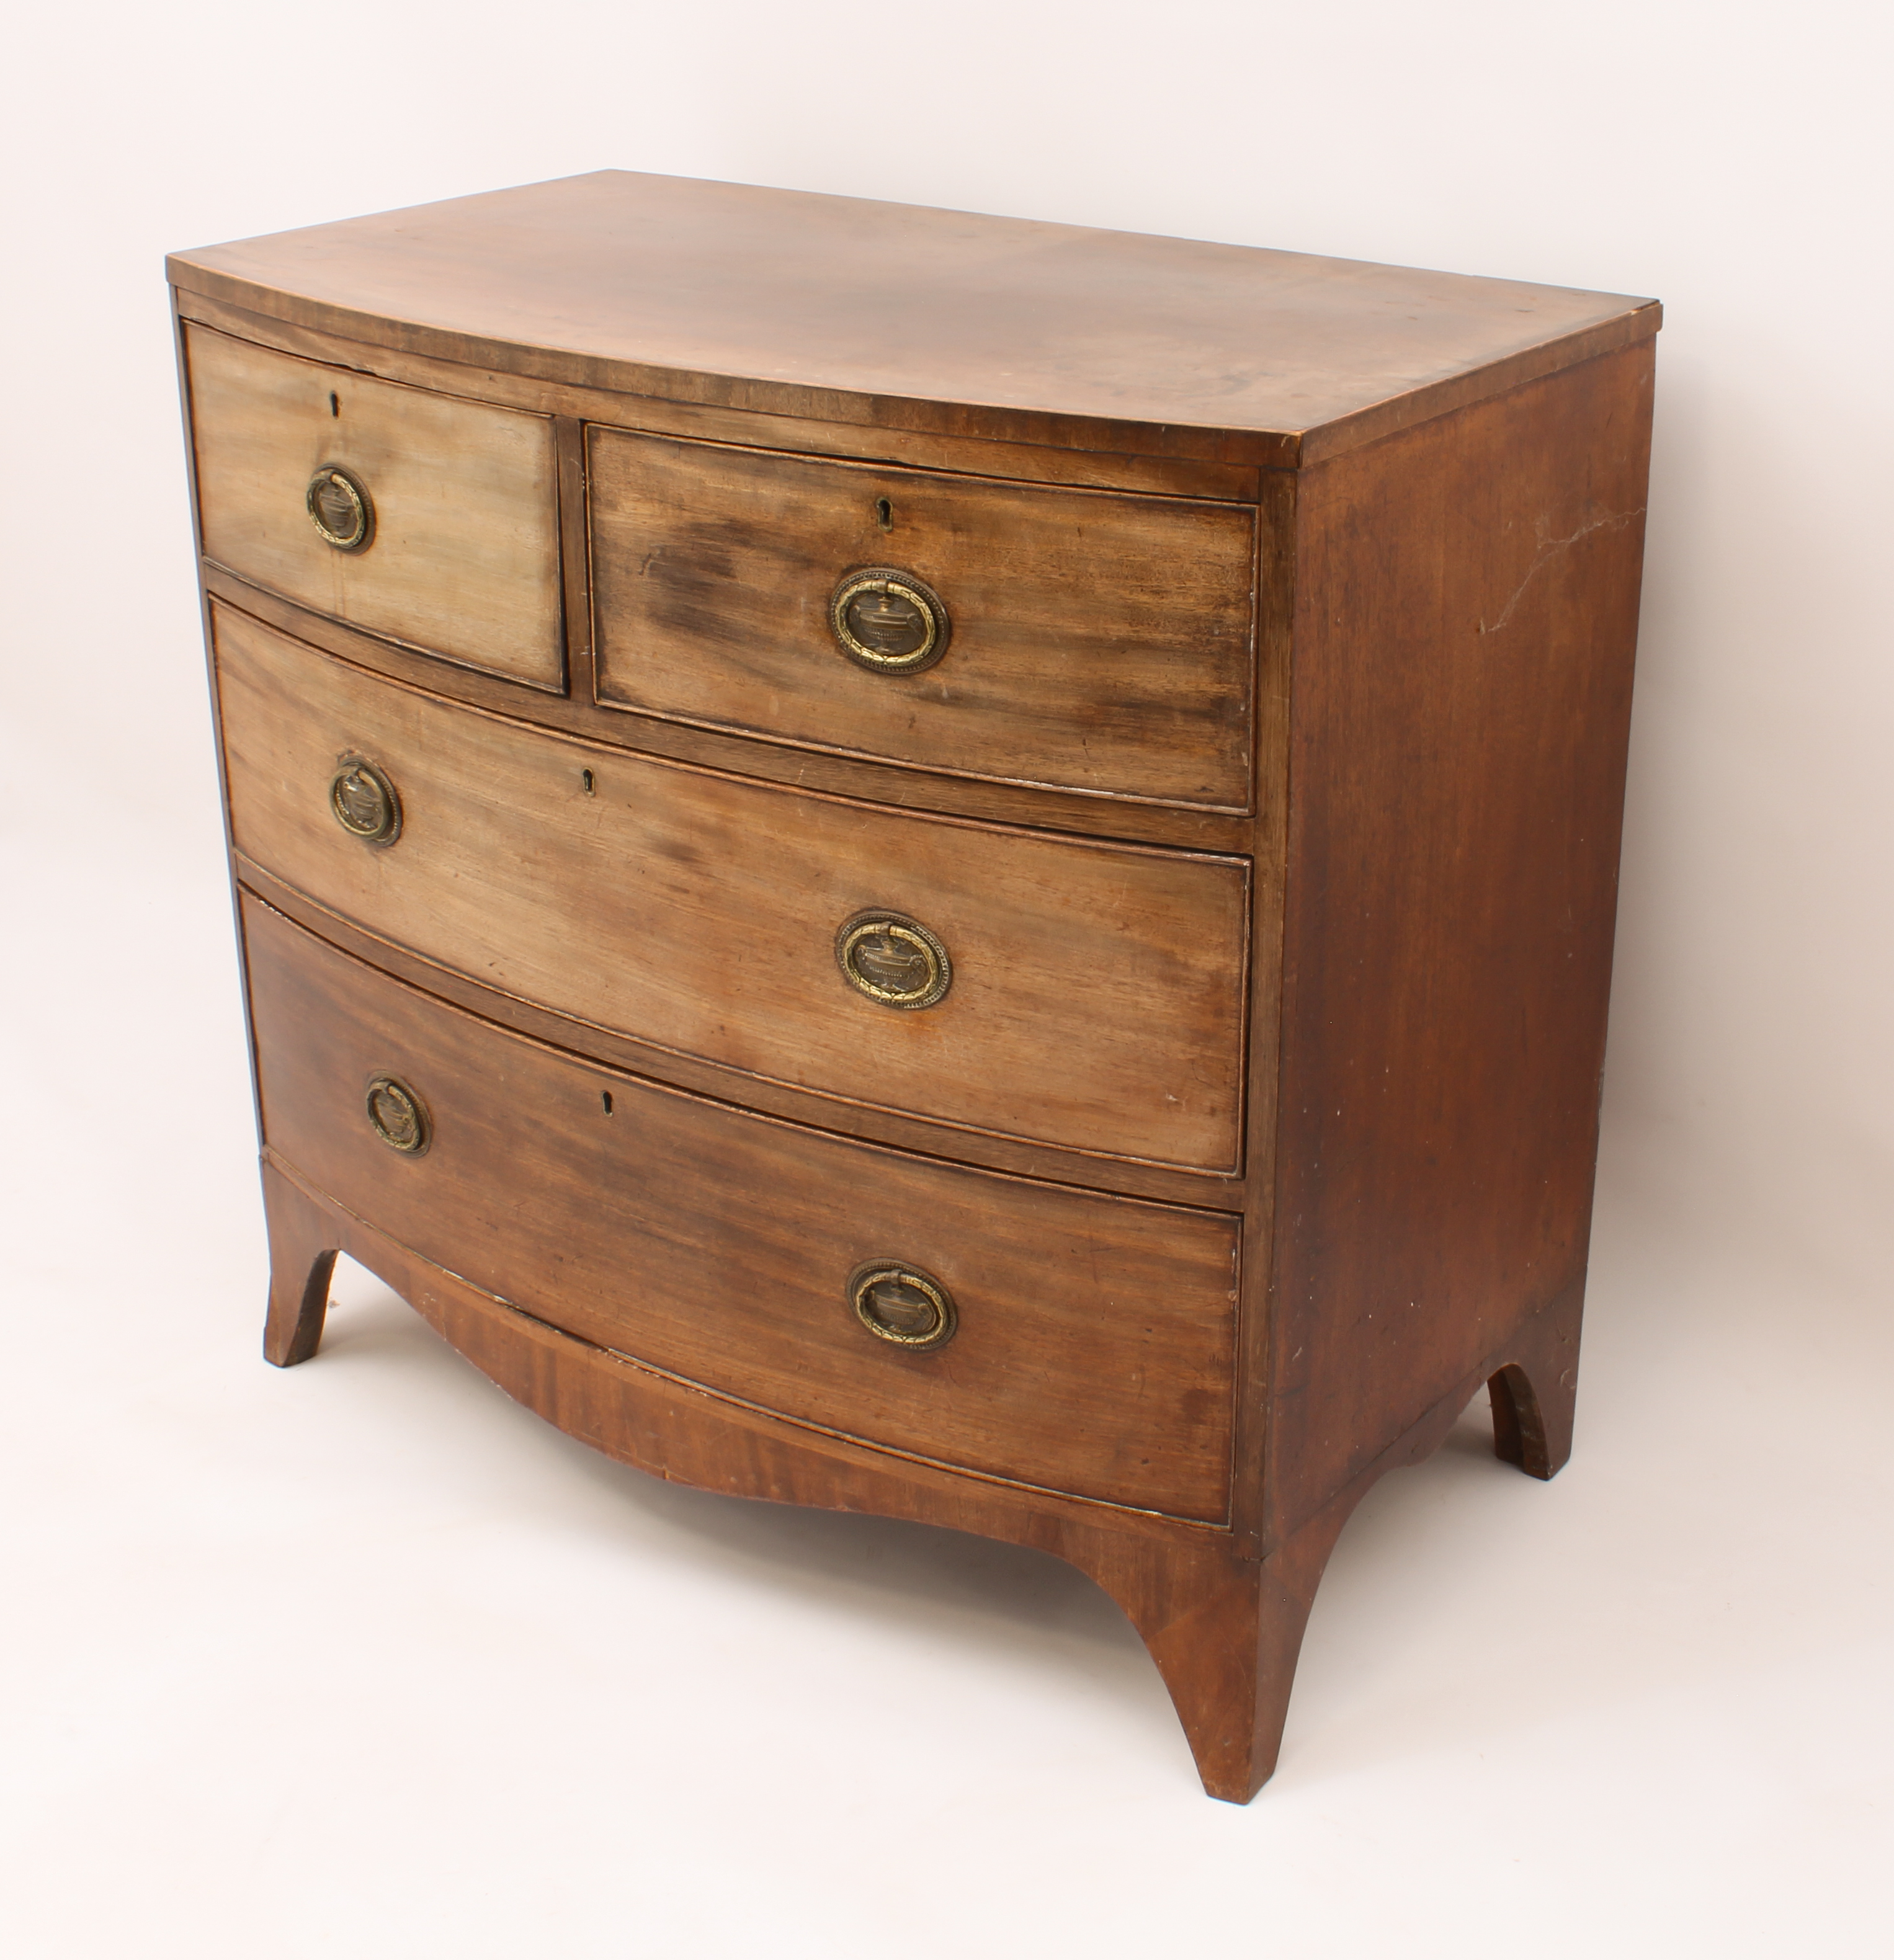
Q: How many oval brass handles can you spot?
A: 6